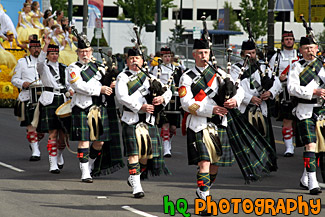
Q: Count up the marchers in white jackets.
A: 9